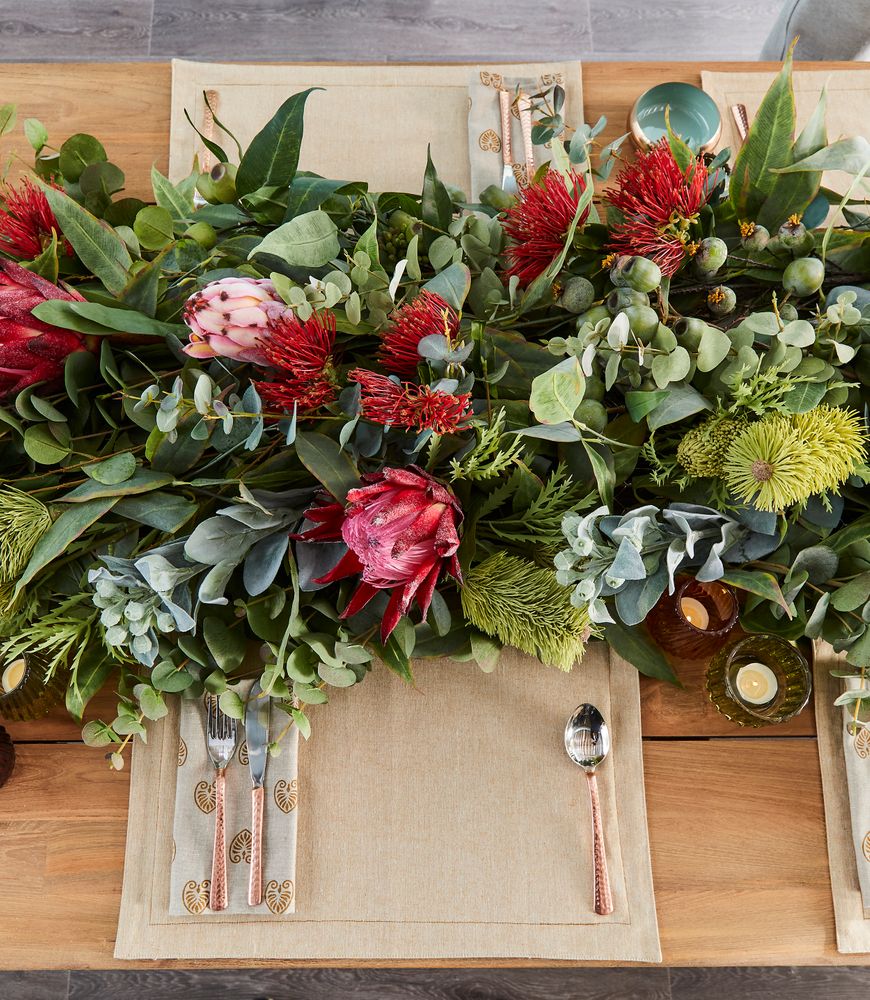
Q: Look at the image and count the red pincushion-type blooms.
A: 6